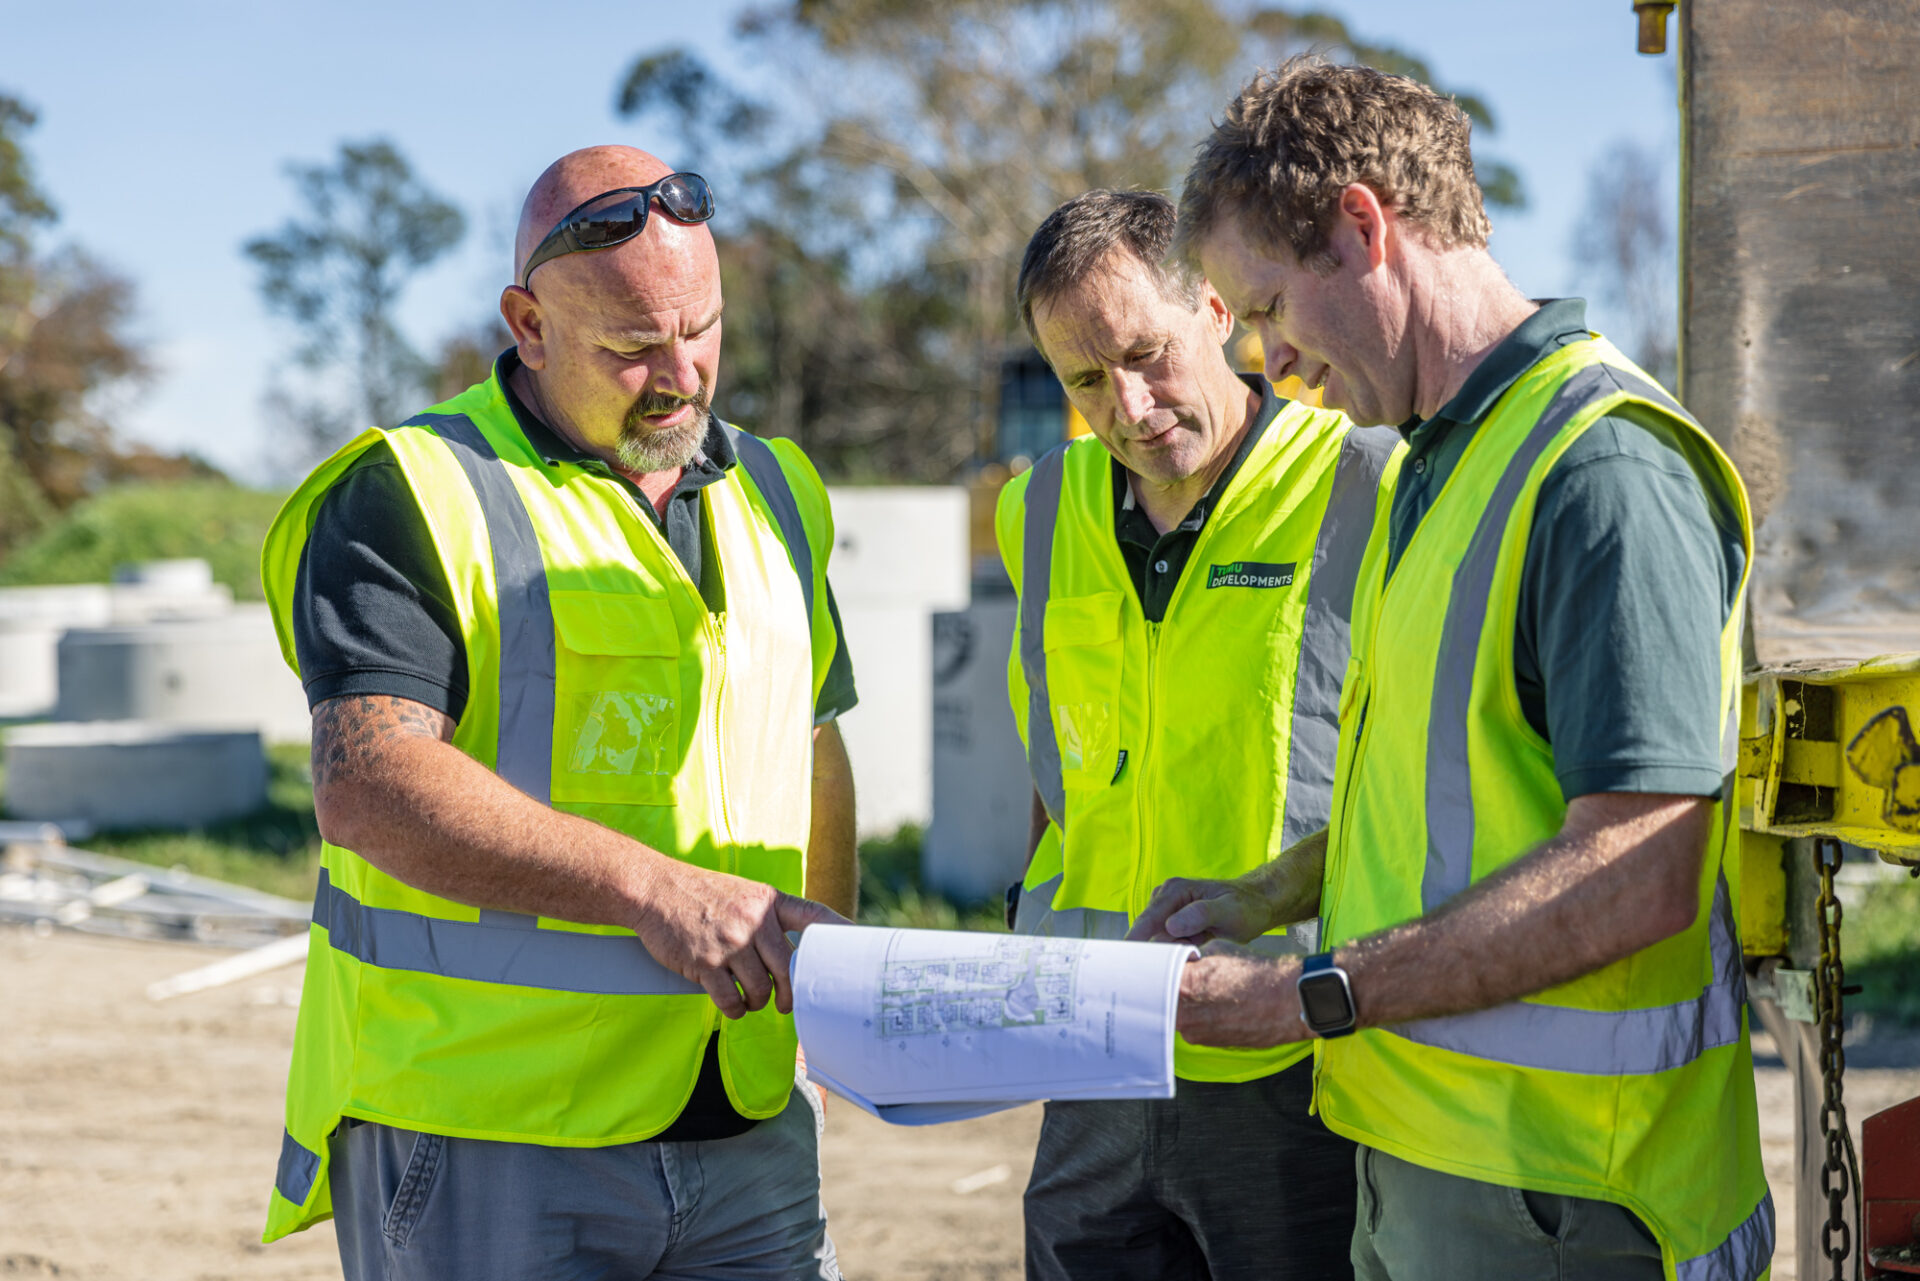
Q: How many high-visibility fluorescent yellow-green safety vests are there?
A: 3